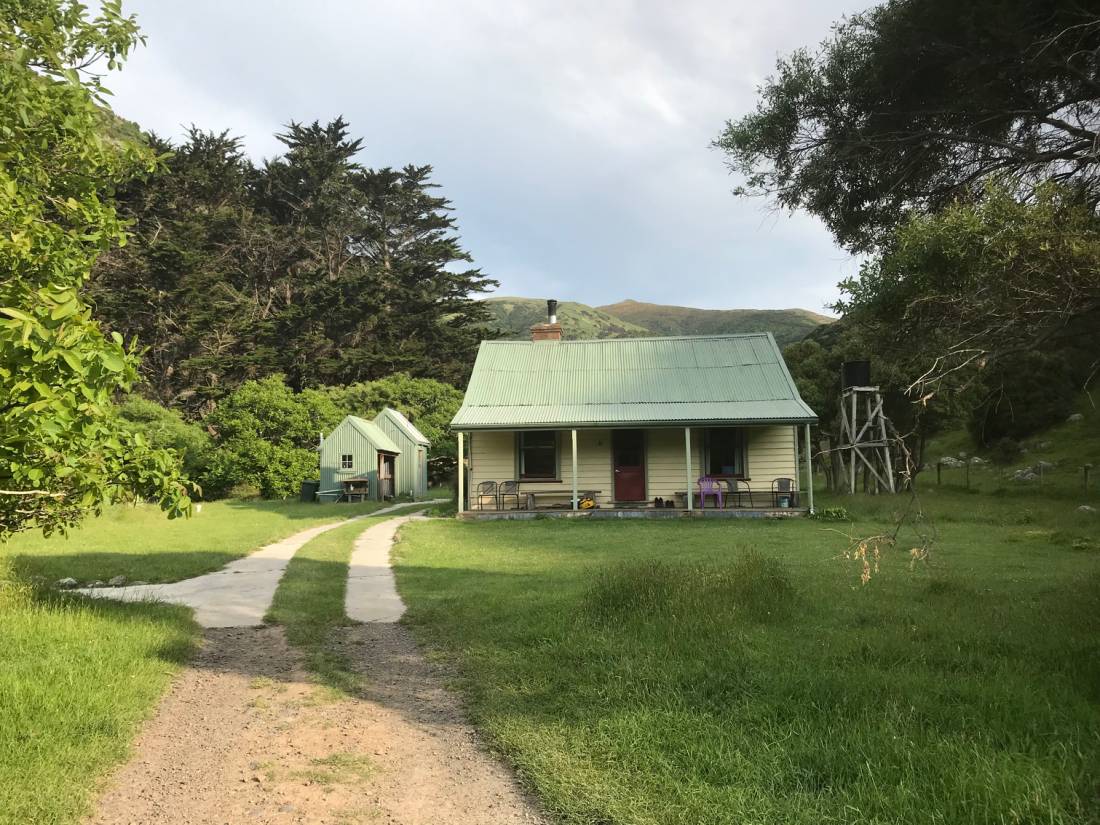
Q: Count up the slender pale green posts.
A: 4